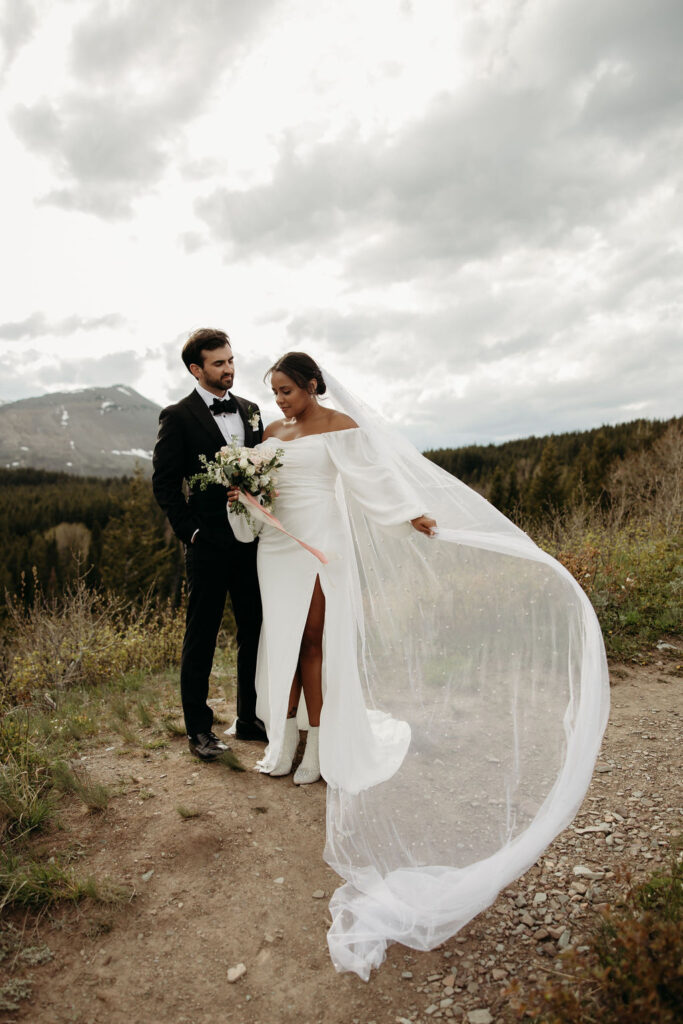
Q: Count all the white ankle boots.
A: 2